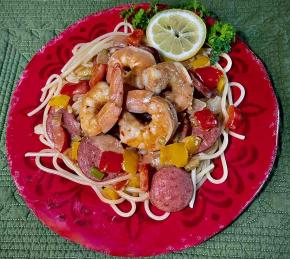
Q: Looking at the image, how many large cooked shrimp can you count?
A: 4